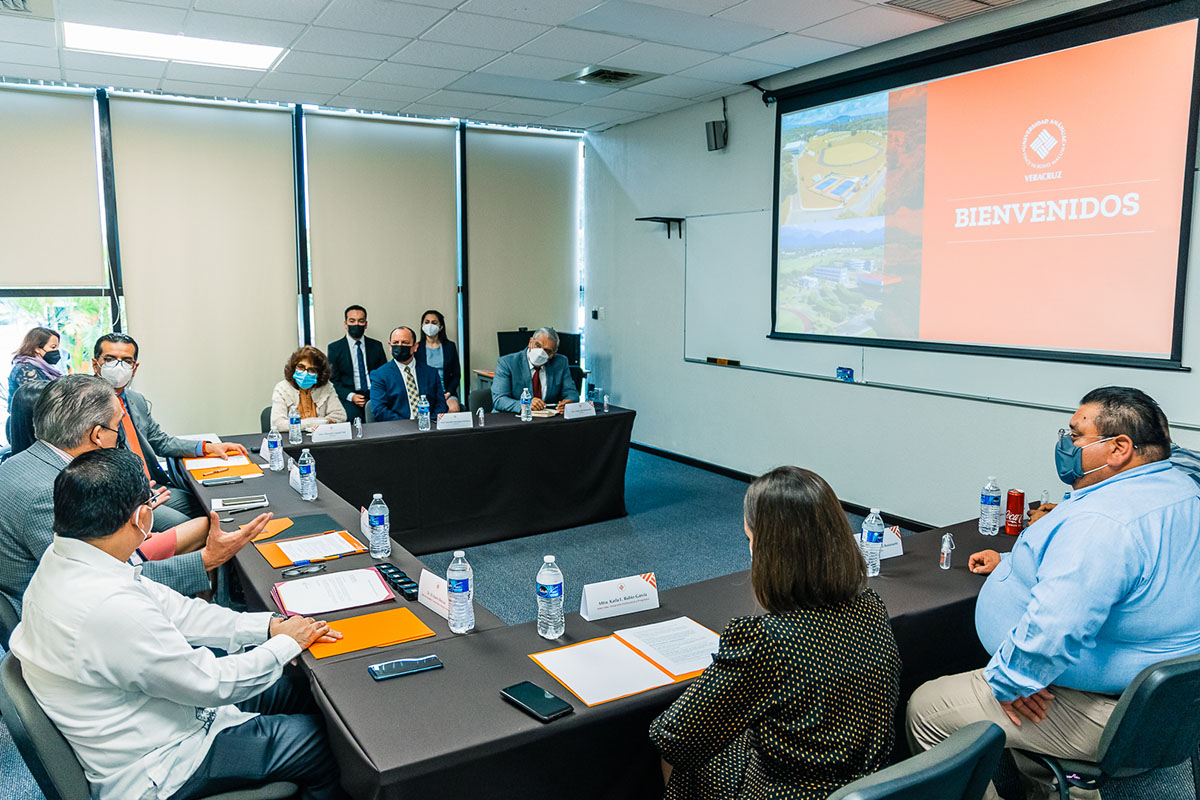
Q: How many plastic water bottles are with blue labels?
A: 10